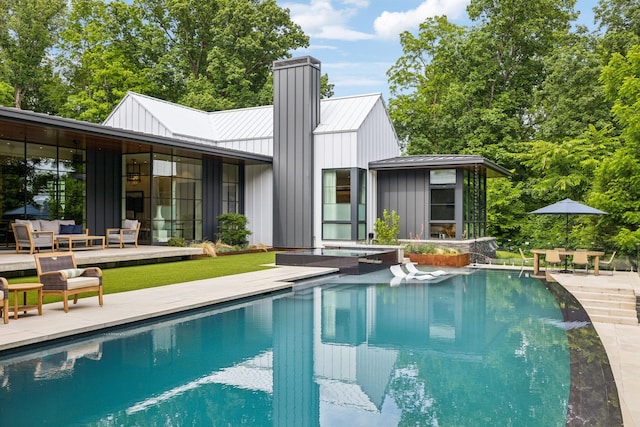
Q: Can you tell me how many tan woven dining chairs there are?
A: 6